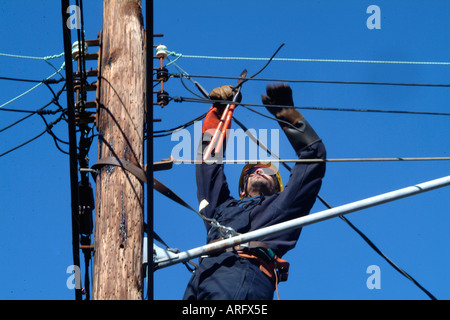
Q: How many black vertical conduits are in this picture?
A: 2